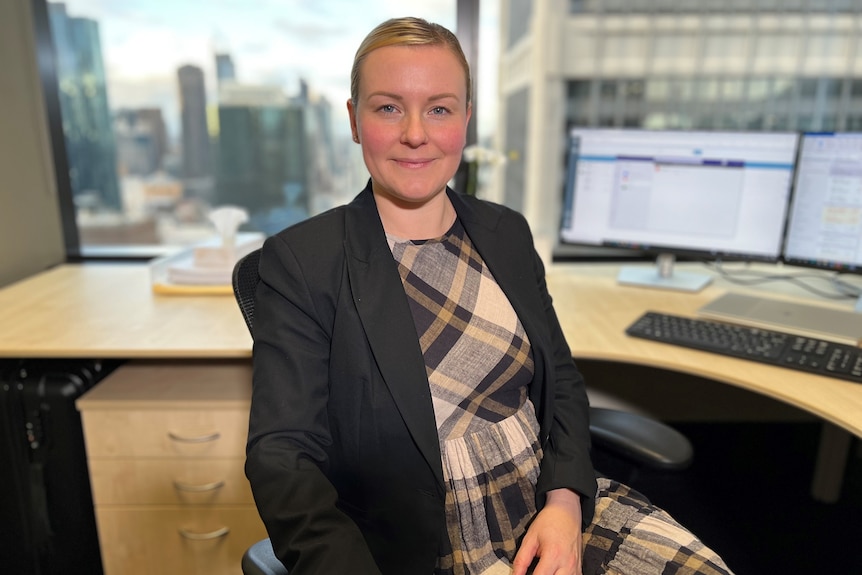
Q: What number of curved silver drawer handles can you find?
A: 3